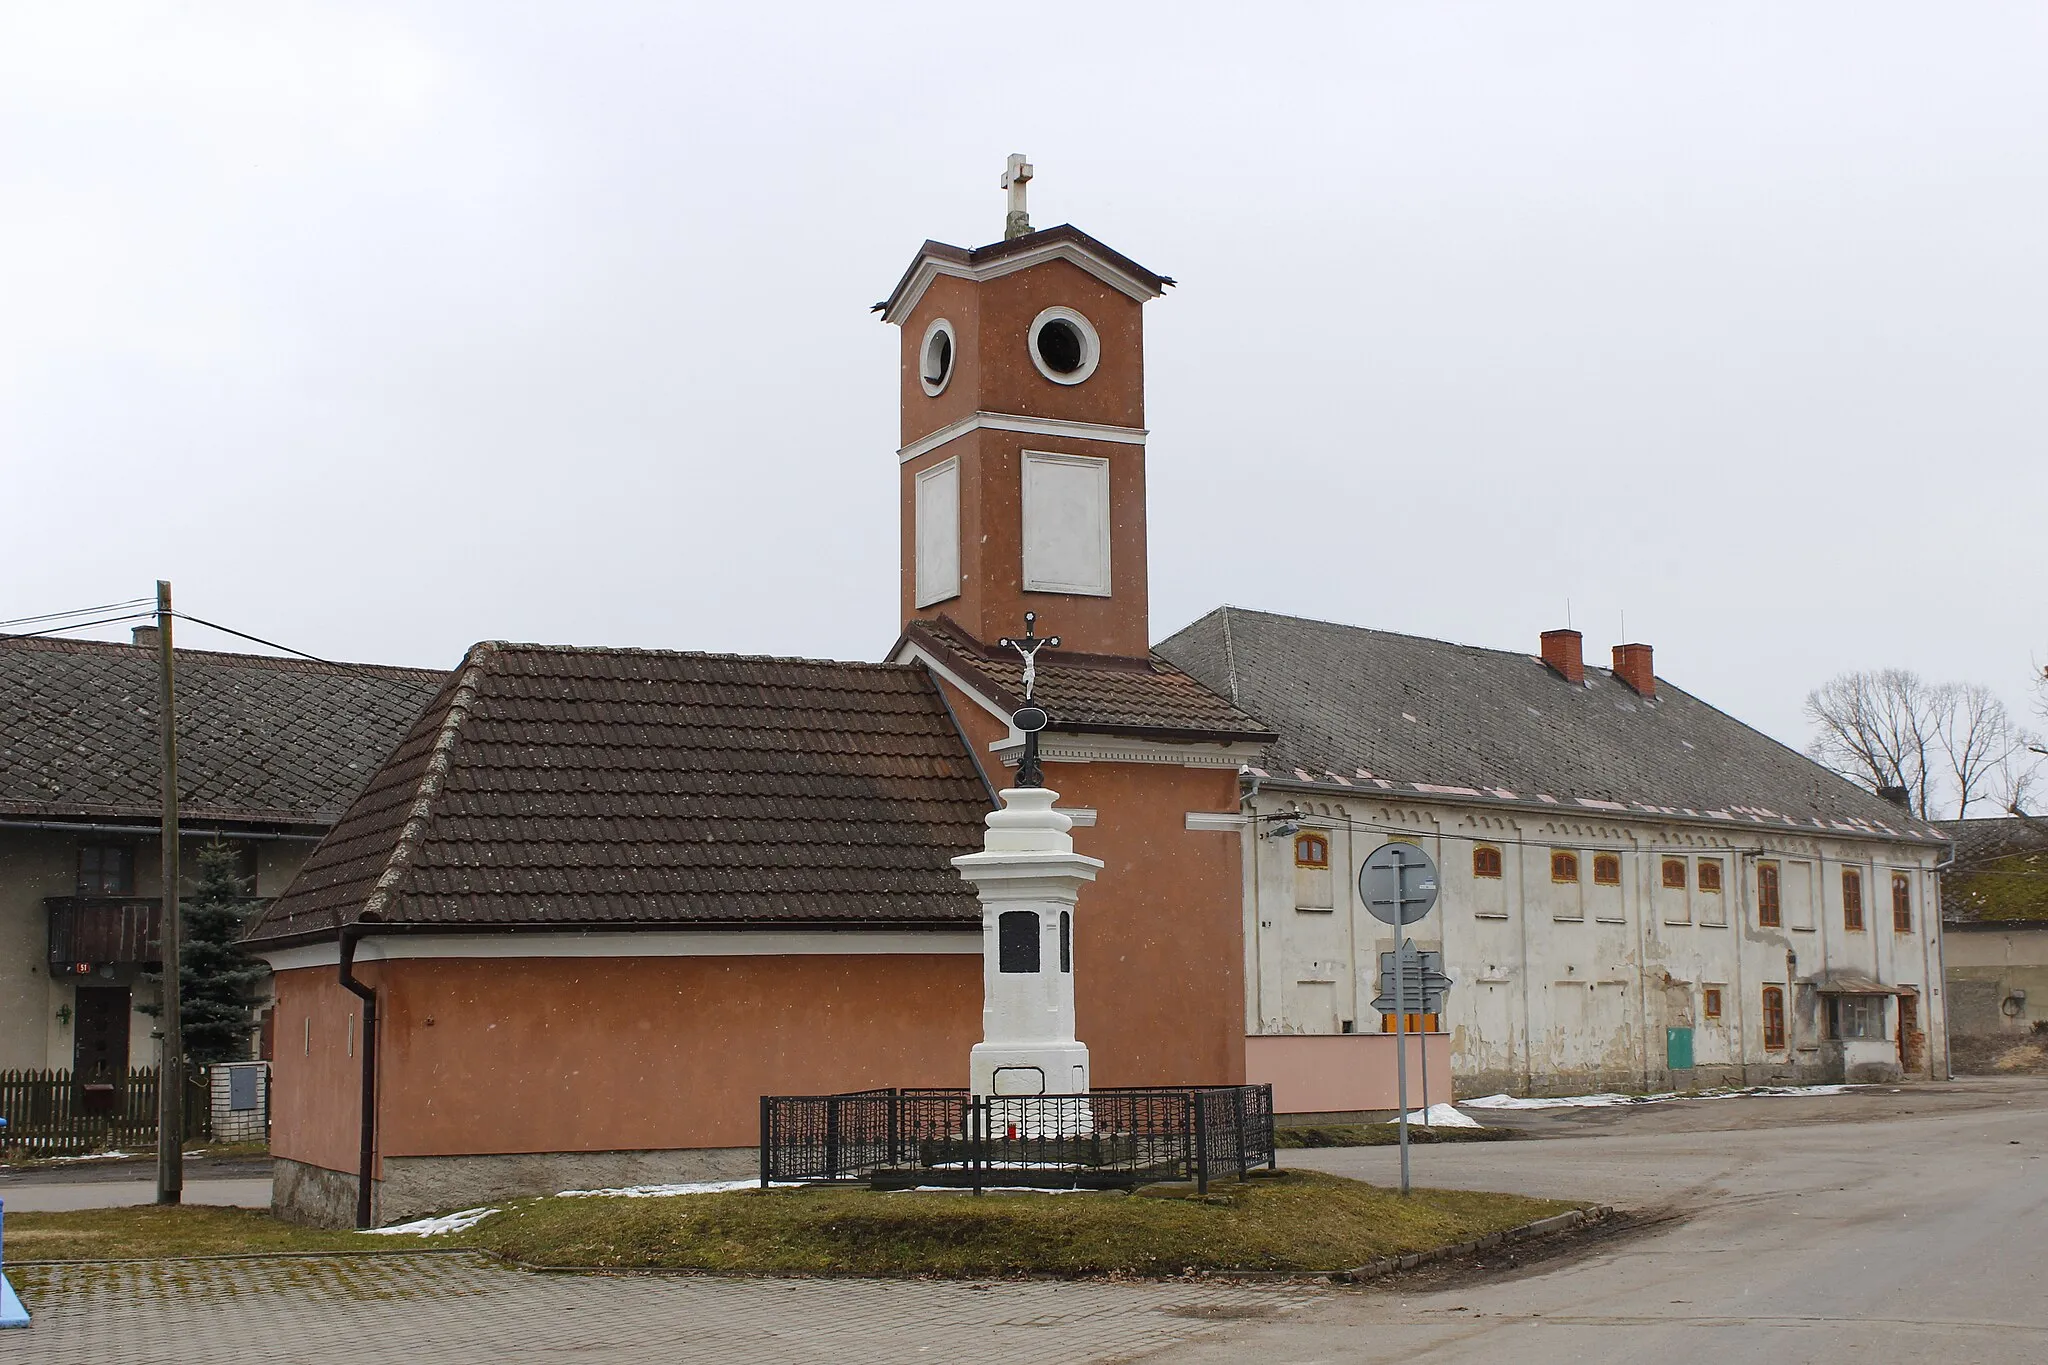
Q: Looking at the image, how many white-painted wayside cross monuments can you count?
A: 1